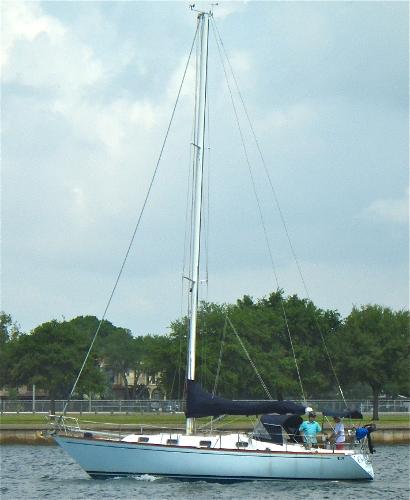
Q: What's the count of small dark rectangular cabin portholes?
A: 4